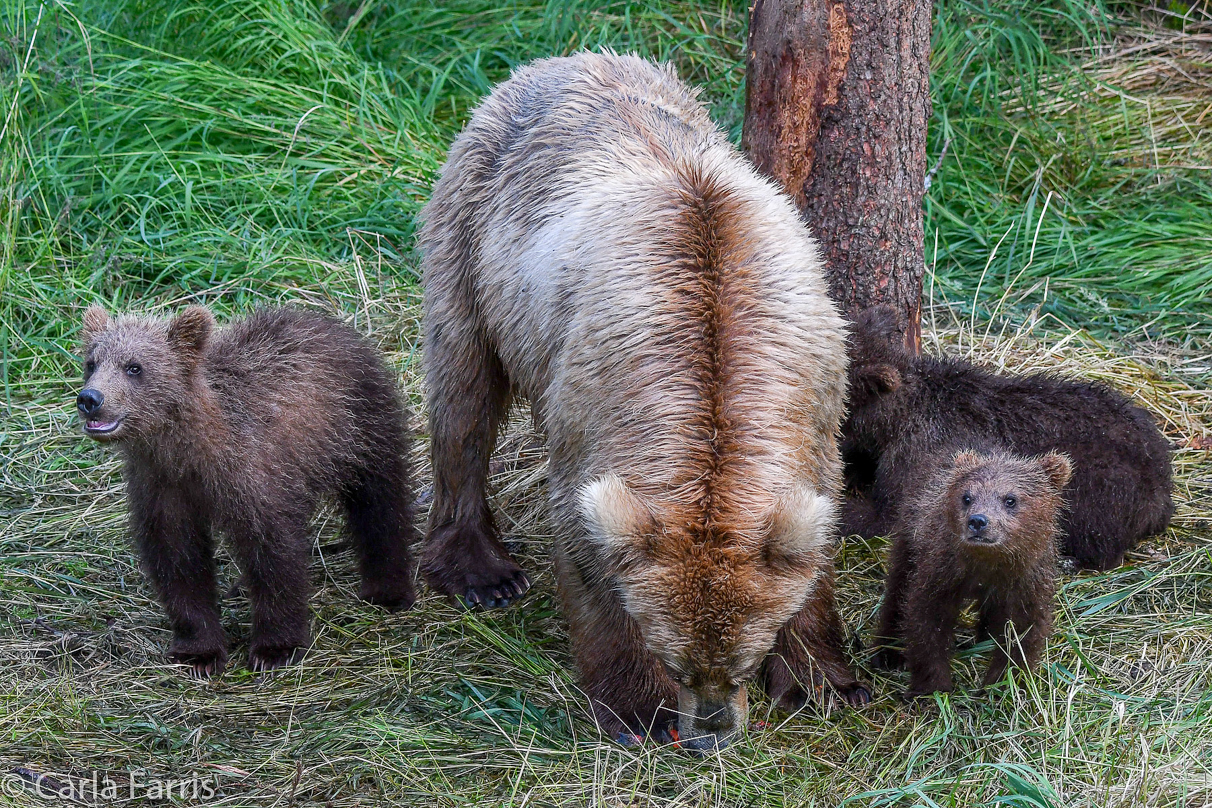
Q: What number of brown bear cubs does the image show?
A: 3